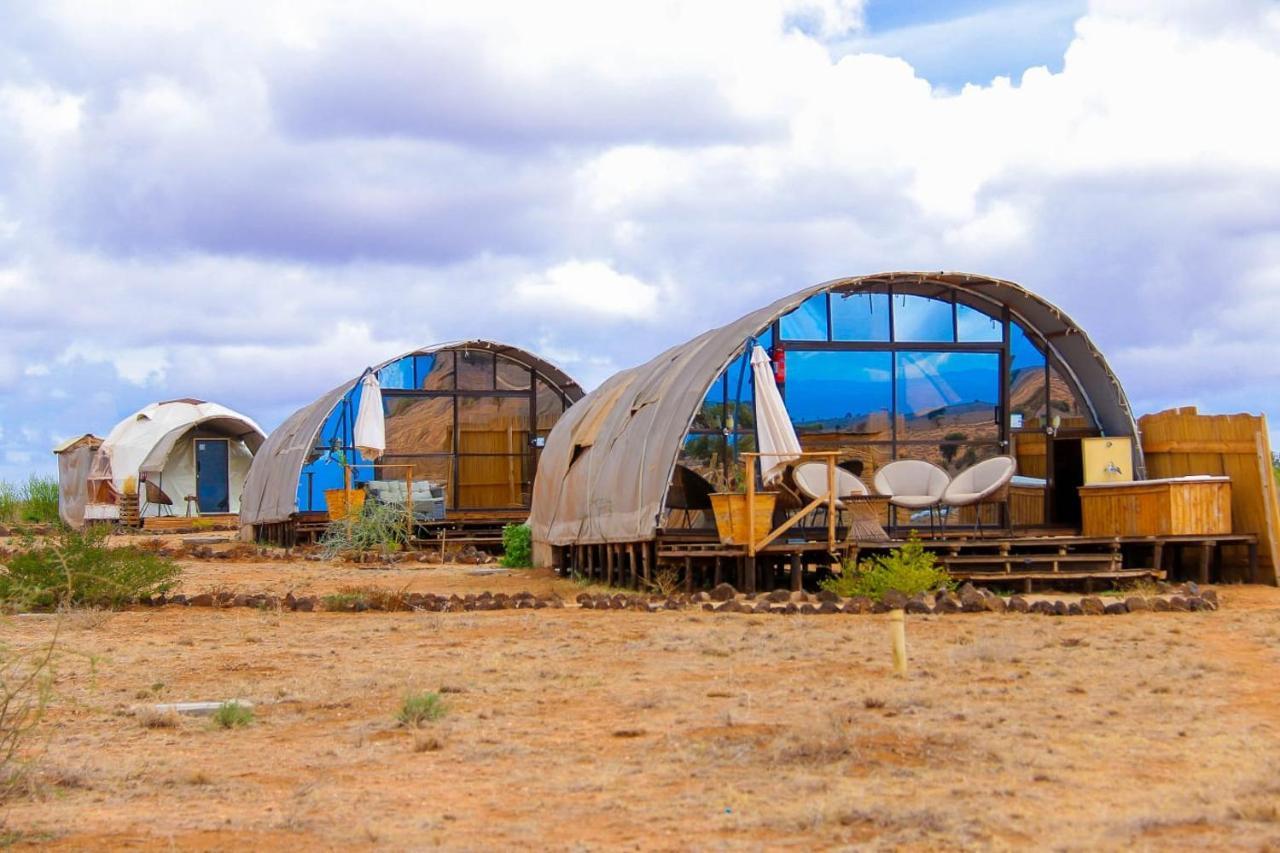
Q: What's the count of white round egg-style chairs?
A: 3